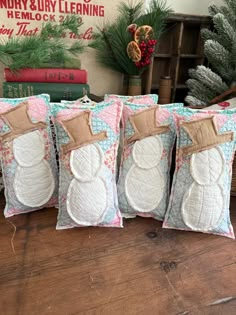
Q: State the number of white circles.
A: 8